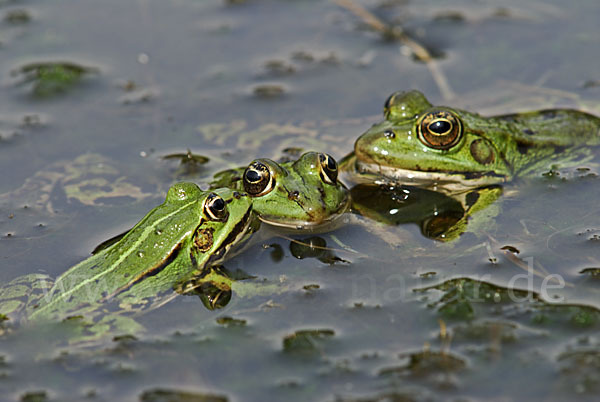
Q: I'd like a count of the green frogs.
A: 3